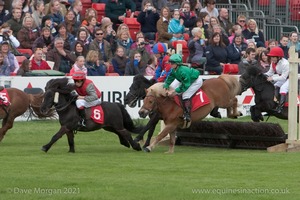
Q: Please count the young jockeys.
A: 4